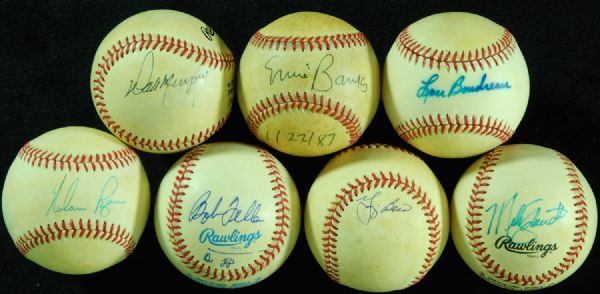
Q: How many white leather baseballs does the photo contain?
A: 7